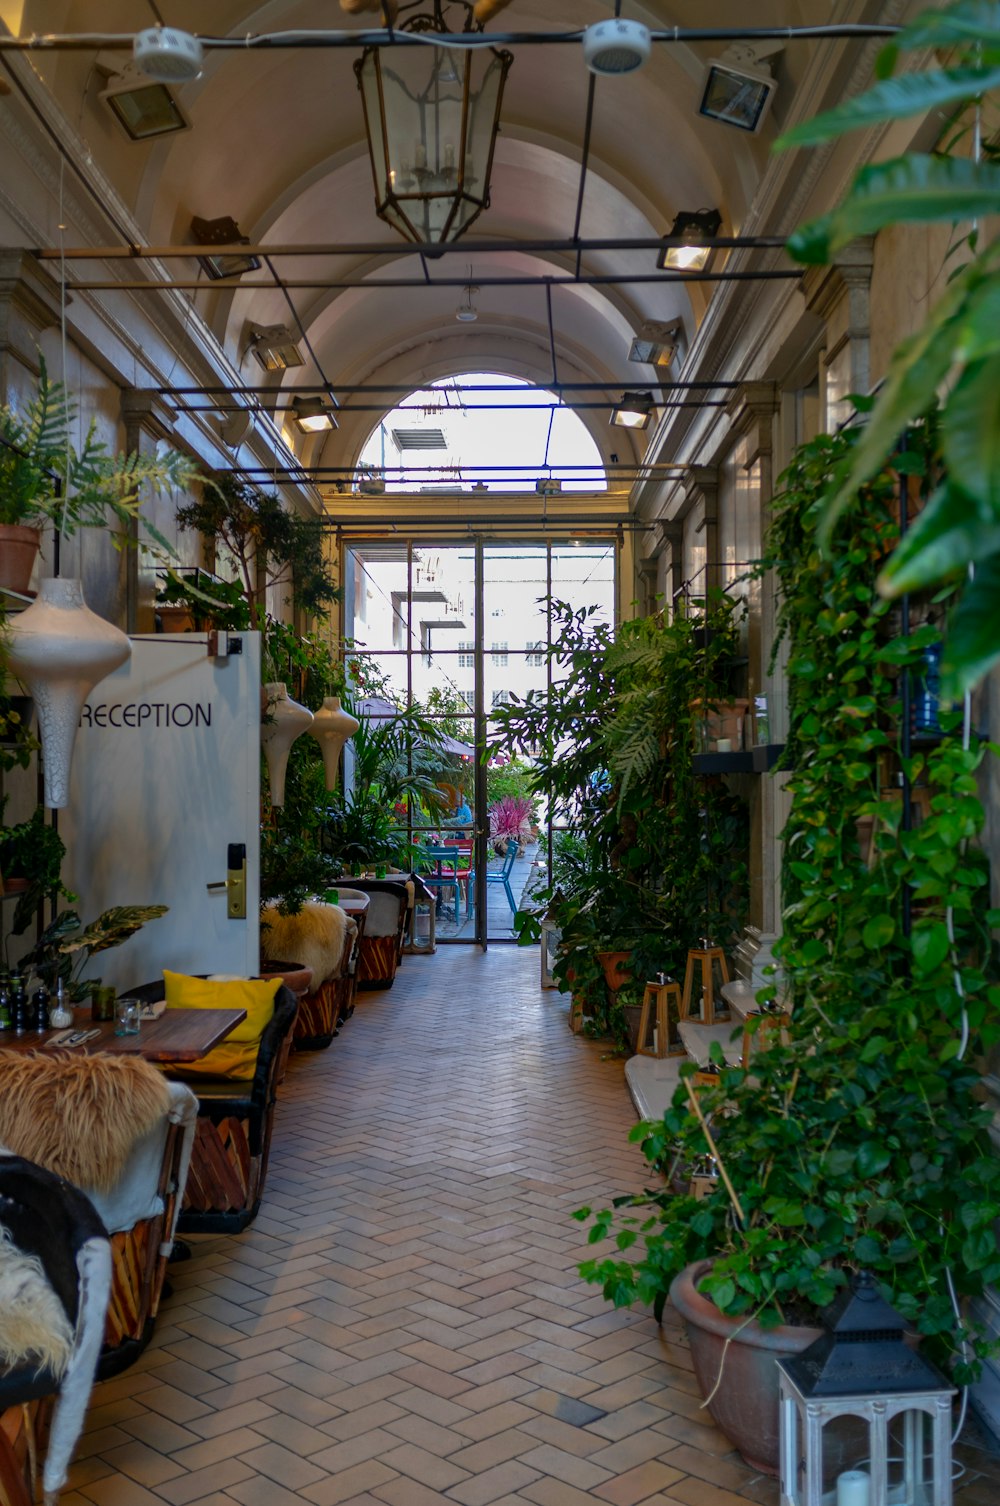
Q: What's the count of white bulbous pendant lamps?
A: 3